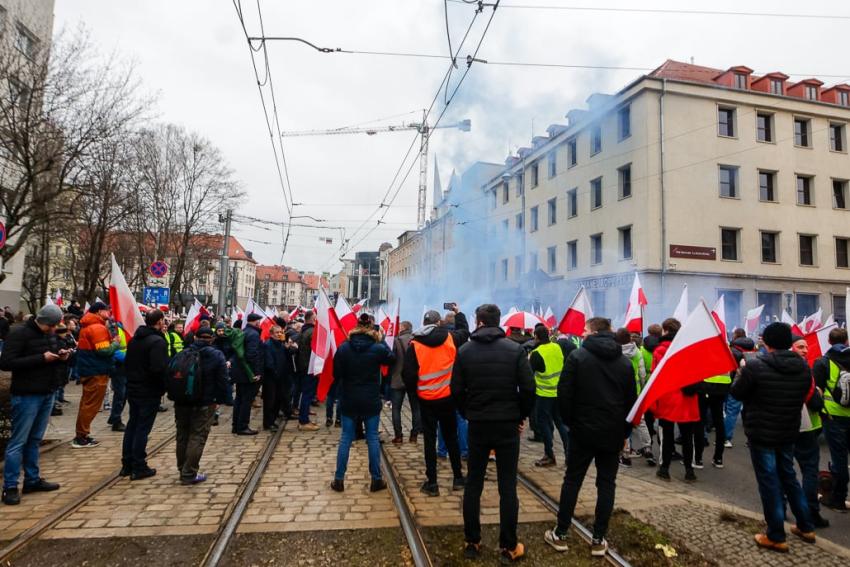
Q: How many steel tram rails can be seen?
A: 4